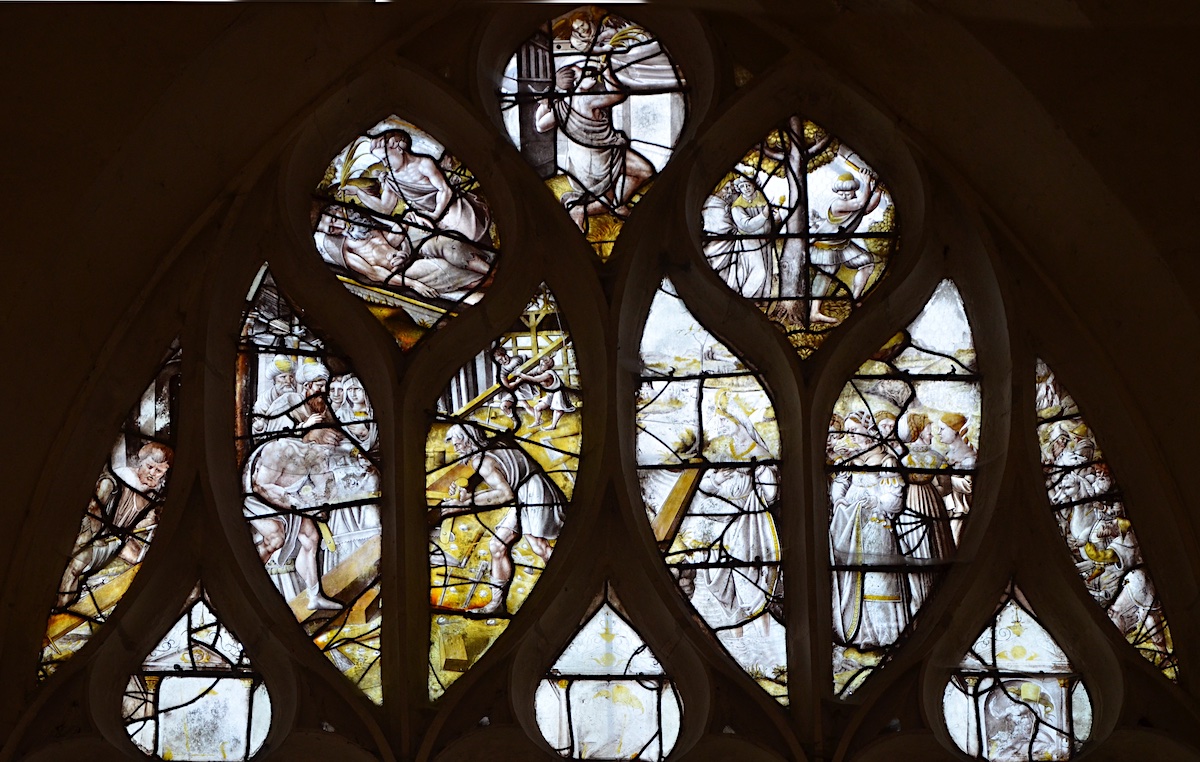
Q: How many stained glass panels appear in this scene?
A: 12